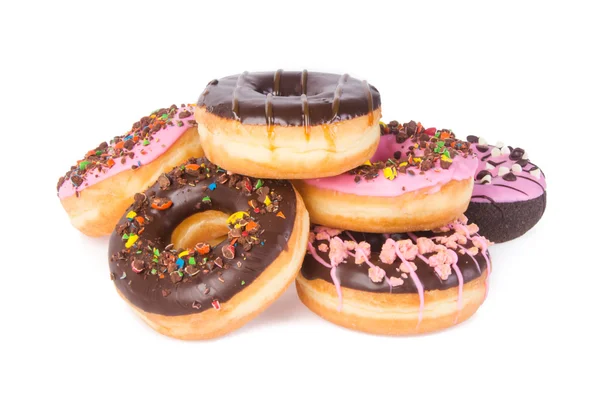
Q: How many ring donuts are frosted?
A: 6